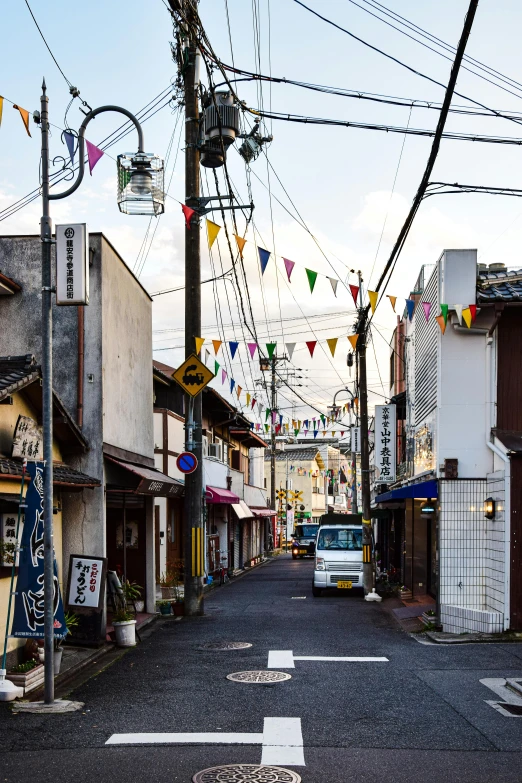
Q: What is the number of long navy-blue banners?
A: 1